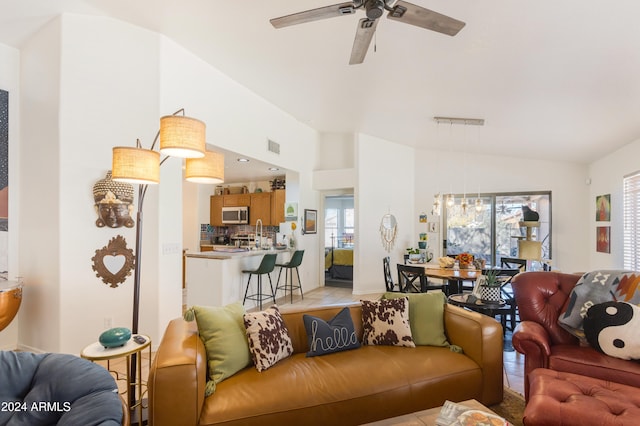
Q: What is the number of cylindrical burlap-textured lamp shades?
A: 3